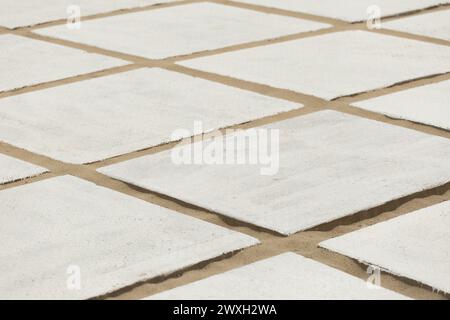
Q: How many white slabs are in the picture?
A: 13